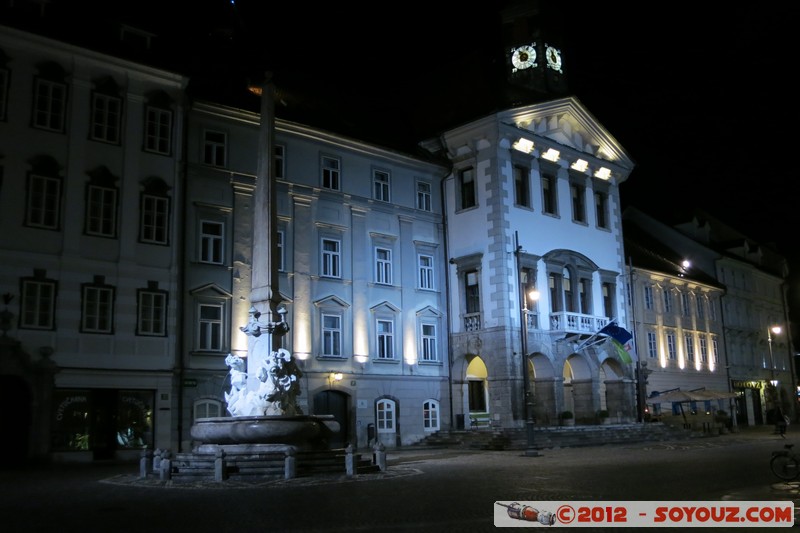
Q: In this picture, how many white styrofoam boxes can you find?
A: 0